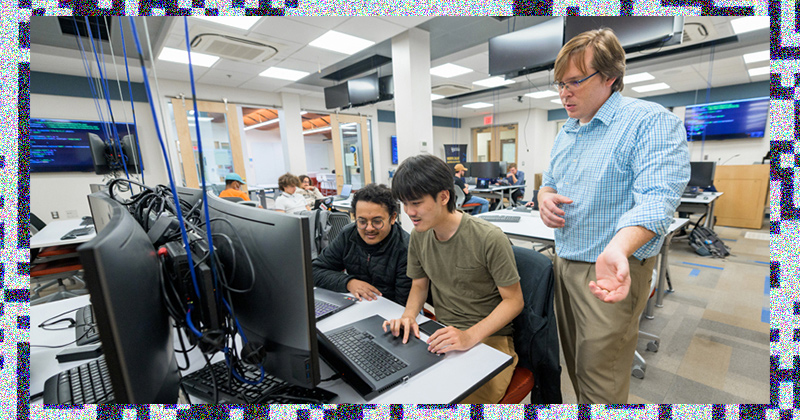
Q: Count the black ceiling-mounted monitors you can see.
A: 5